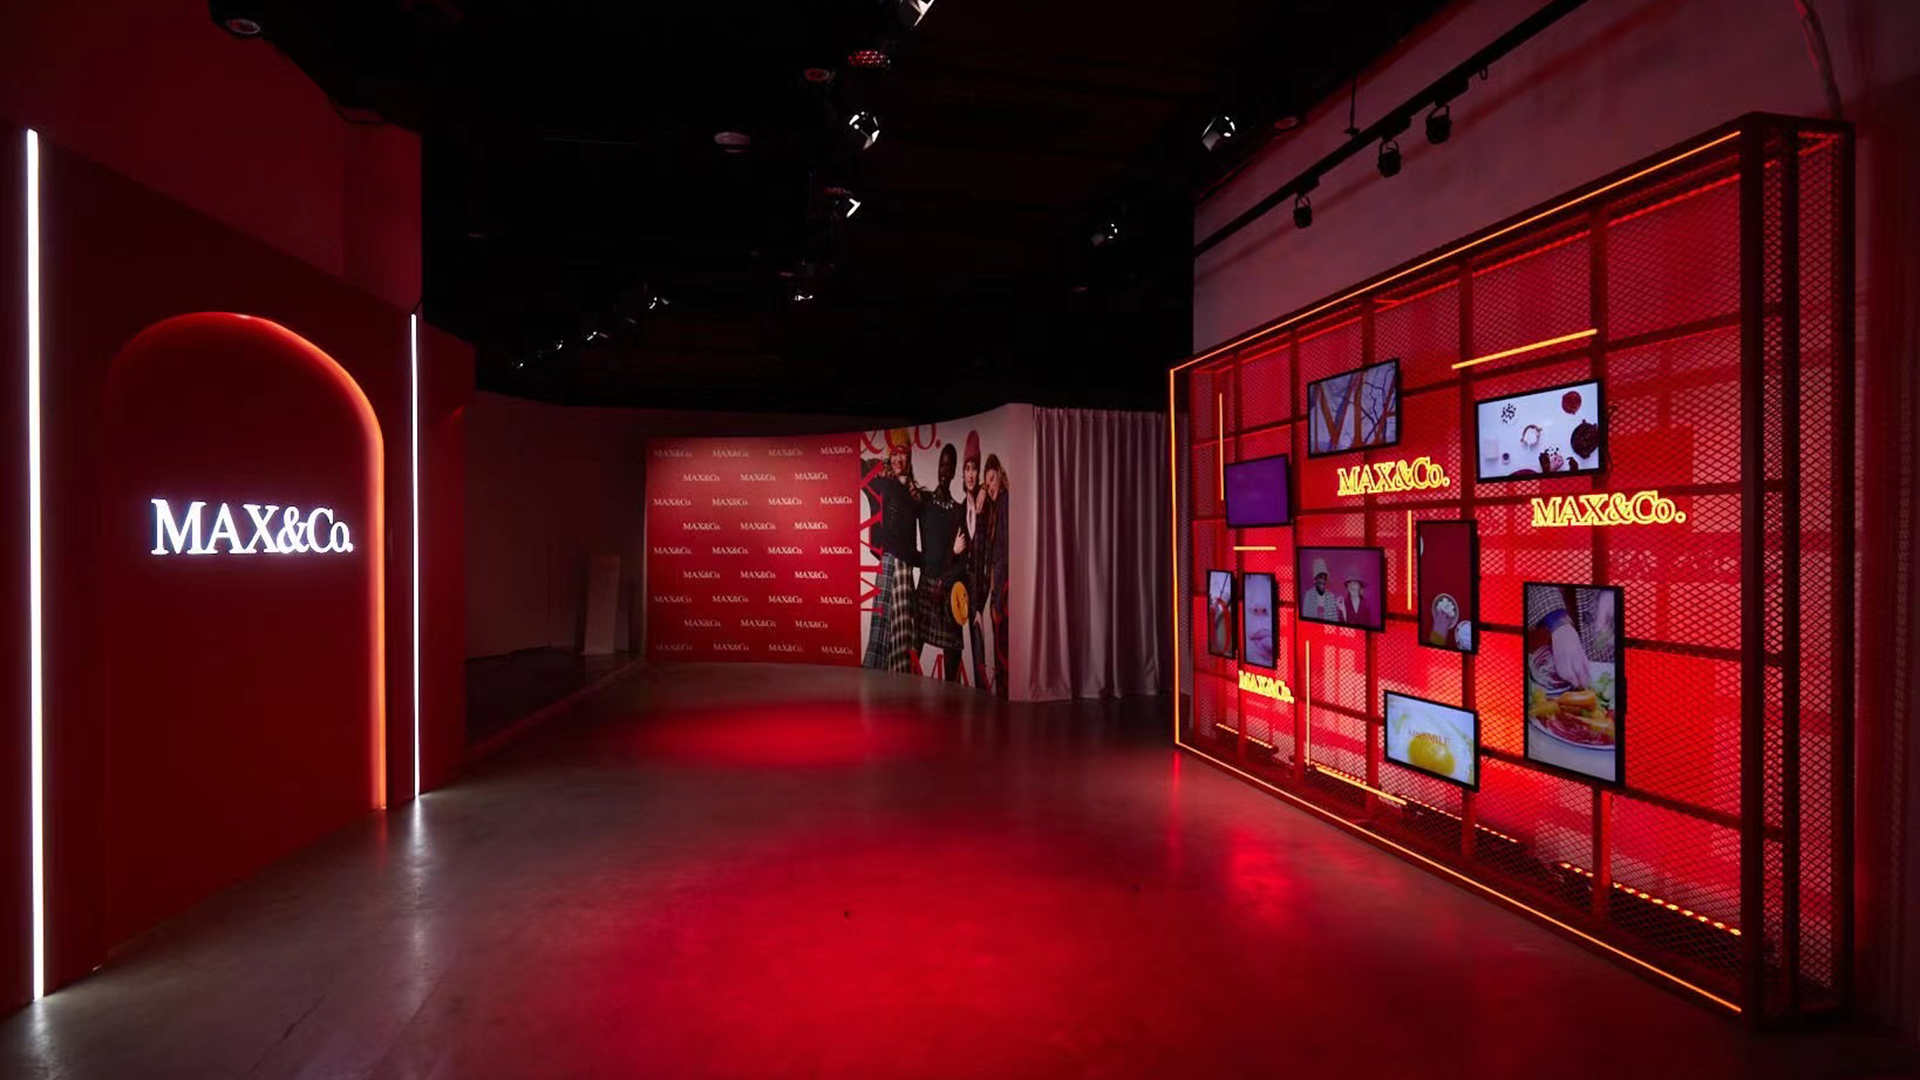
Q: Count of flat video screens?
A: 9